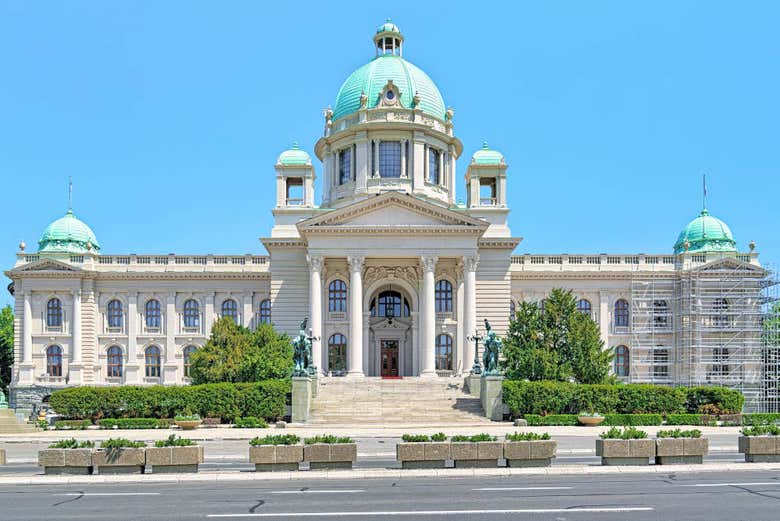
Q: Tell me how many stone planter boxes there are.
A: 11